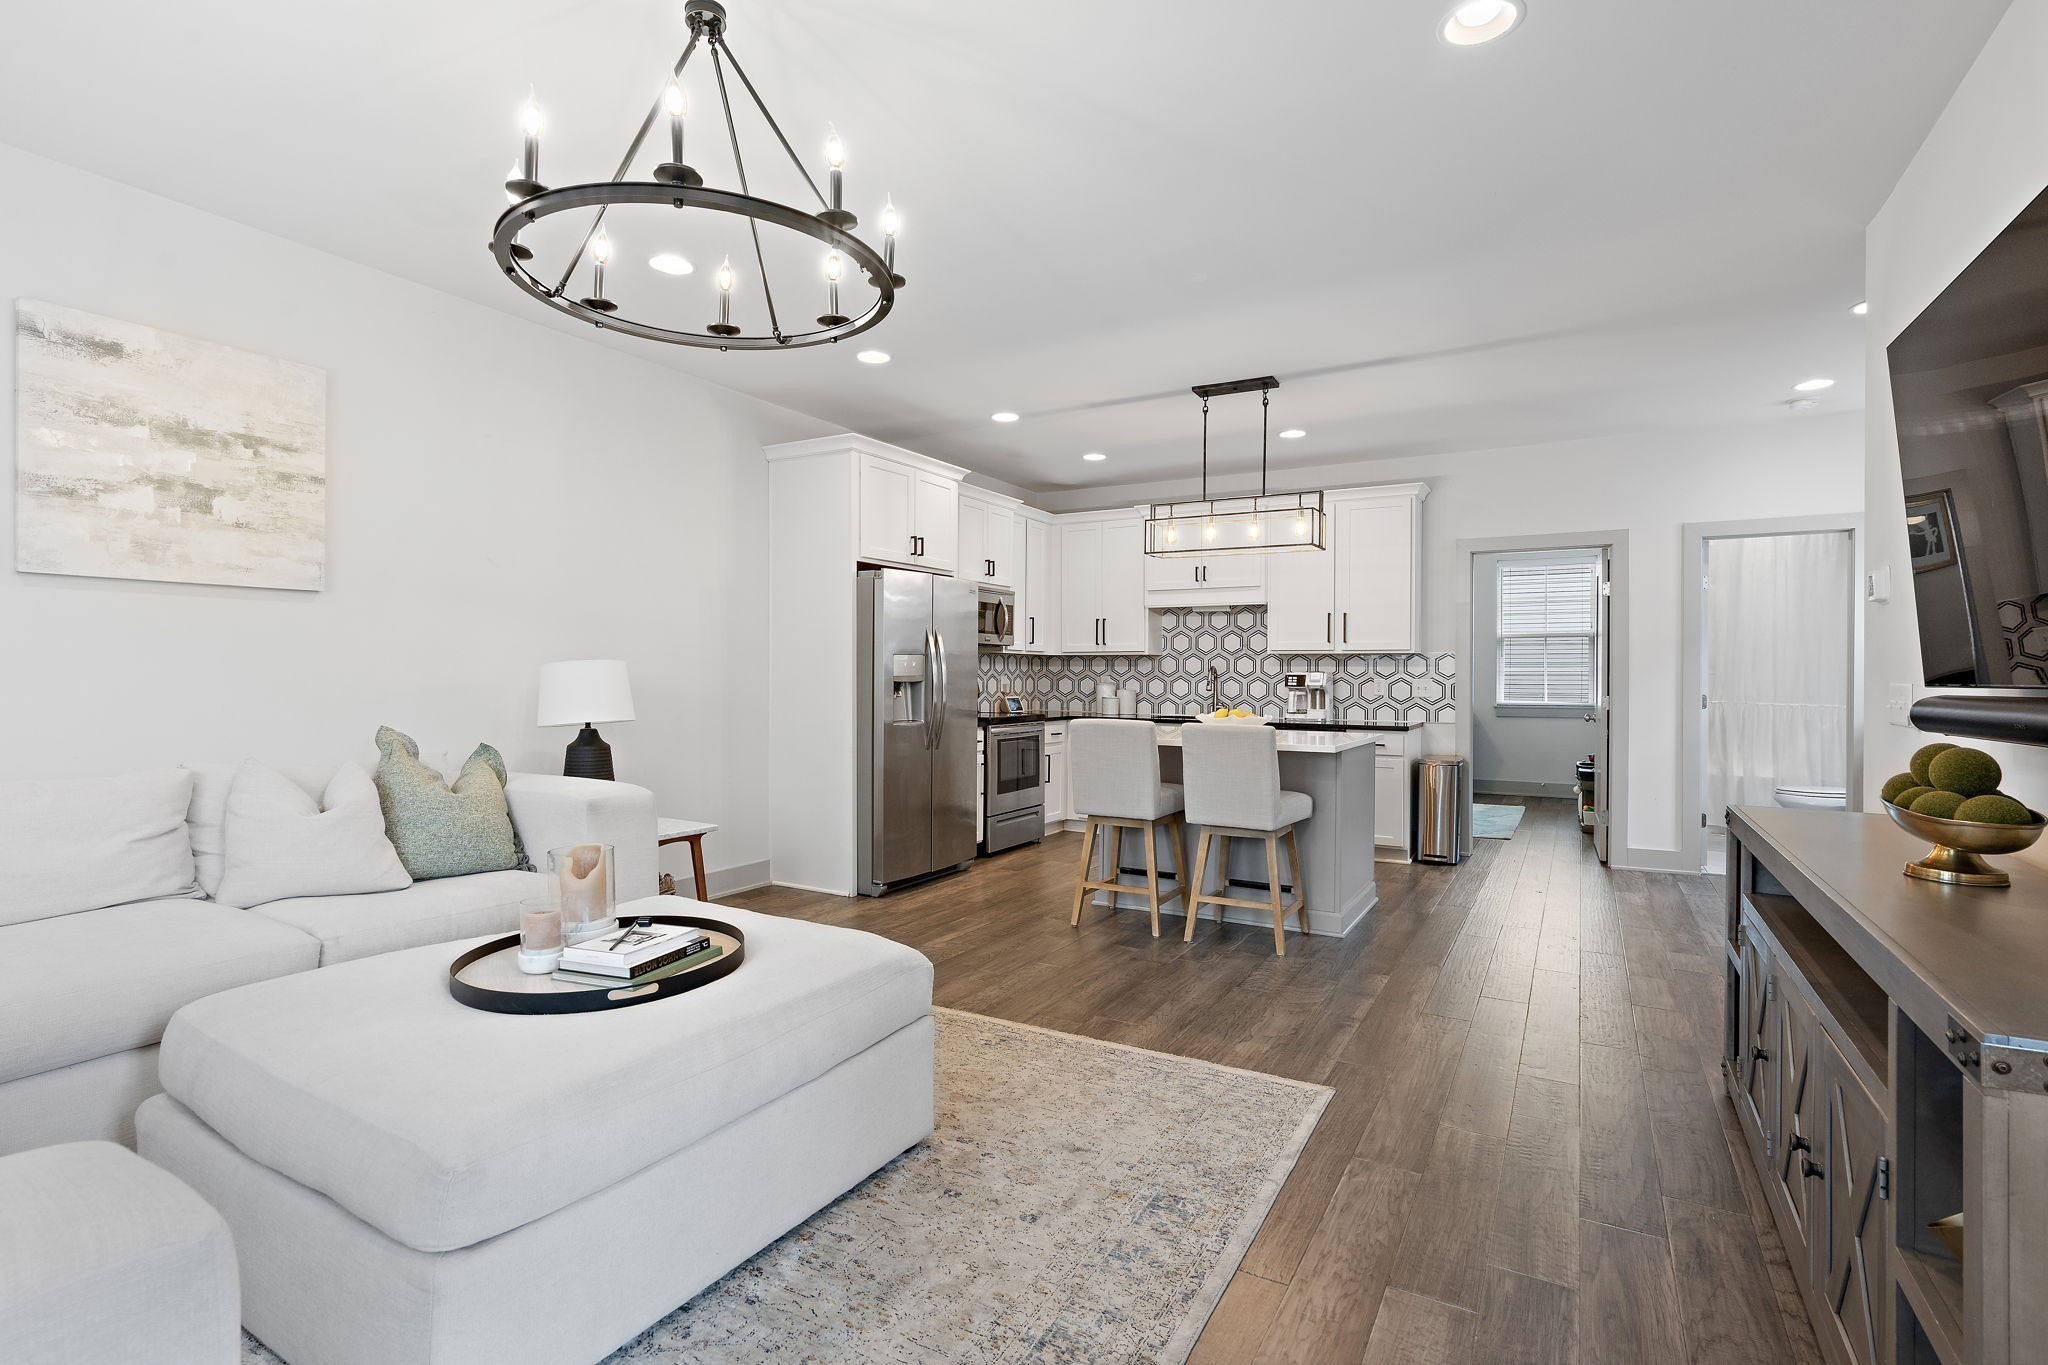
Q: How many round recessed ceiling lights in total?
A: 8